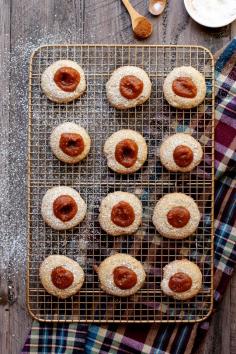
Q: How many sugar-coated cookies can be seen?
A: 12